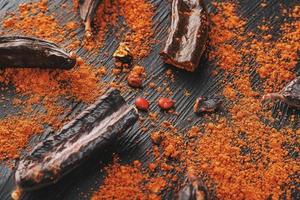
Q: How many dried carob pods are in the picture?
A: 6